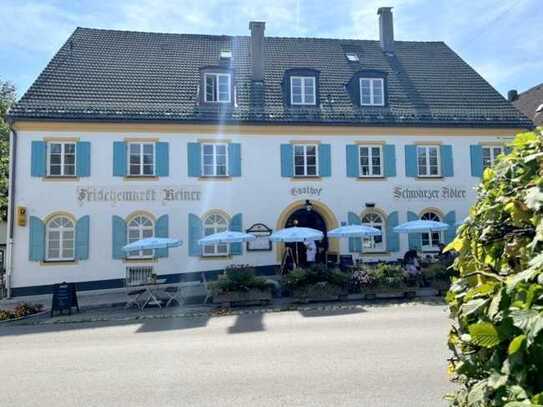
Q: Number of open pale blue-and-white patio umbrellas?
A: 5